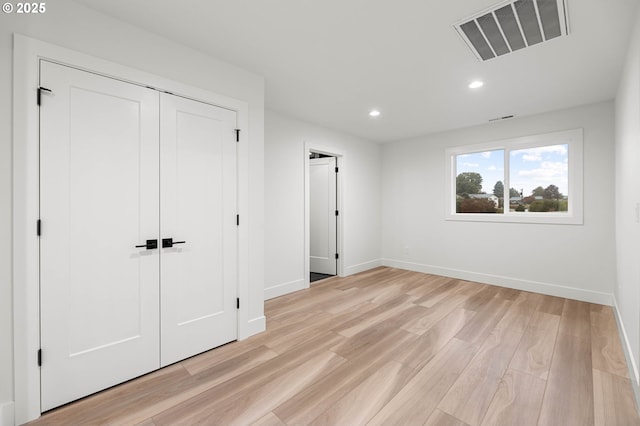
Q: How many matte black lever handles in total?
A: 2